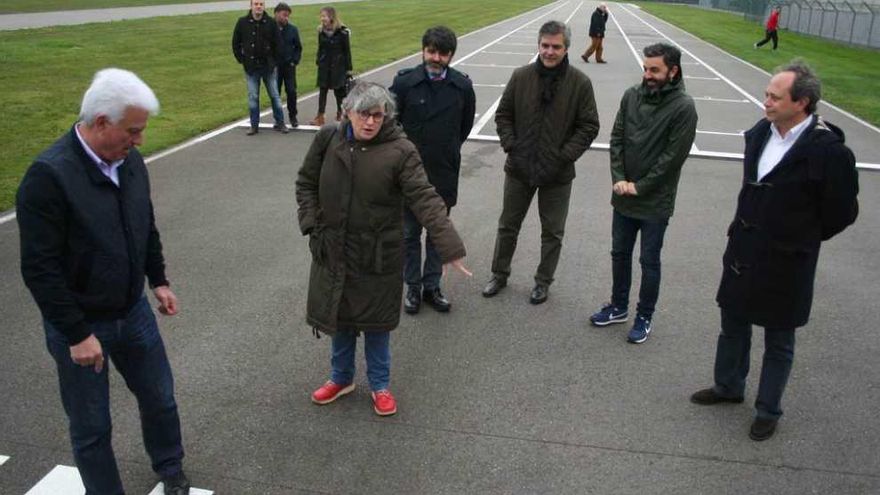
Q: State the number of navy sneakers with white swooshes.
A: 2